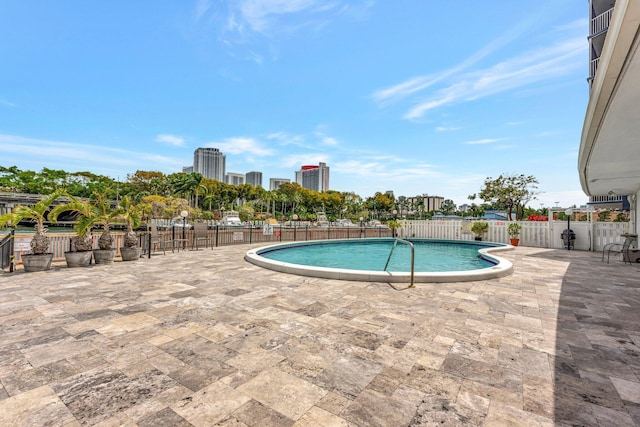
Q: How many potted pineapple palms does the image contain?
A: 4